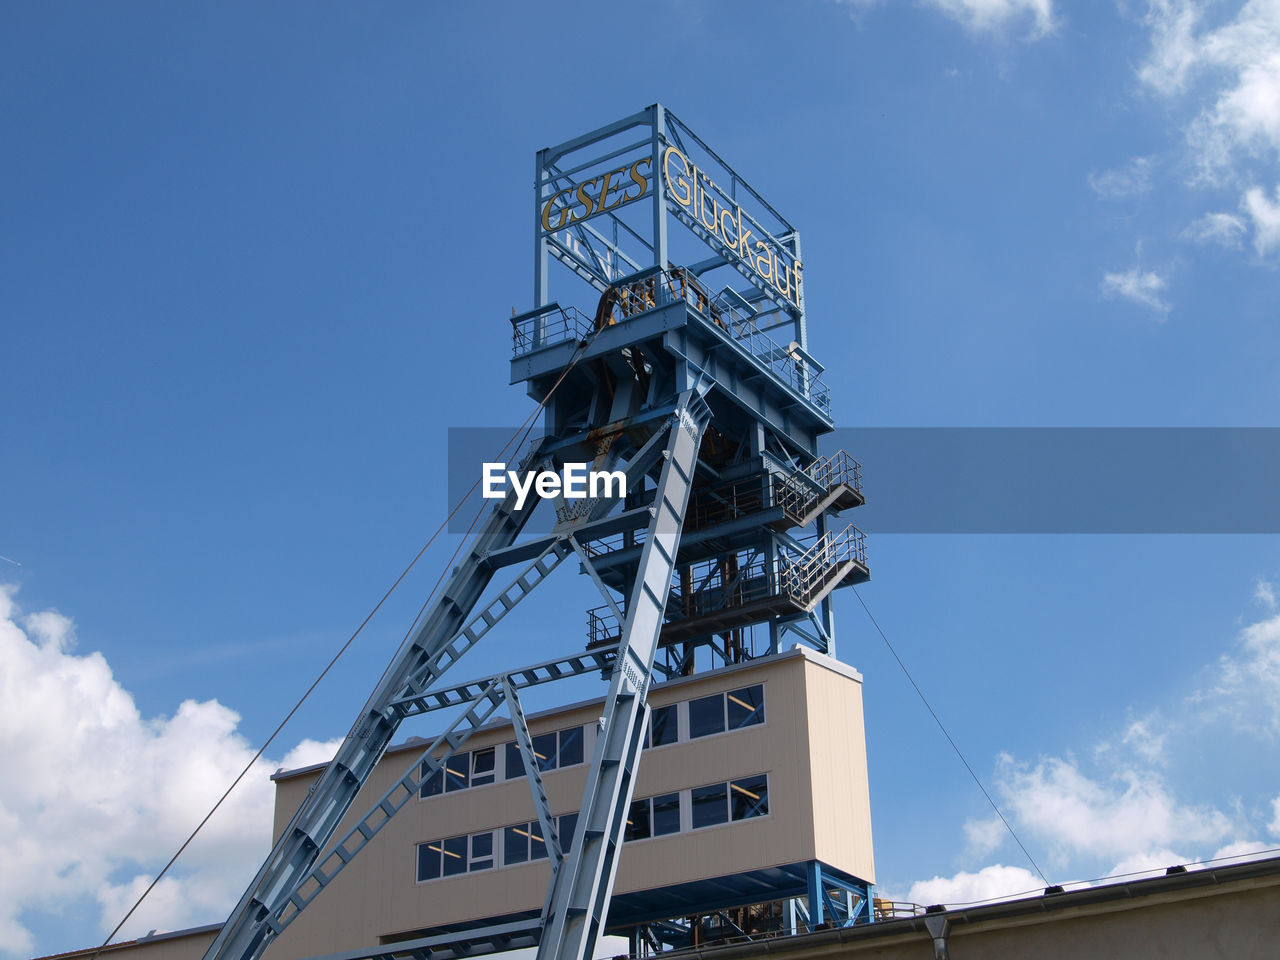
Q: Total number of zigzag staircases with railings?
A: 2